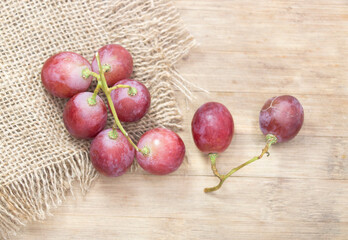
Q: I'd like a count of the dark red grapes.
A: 8